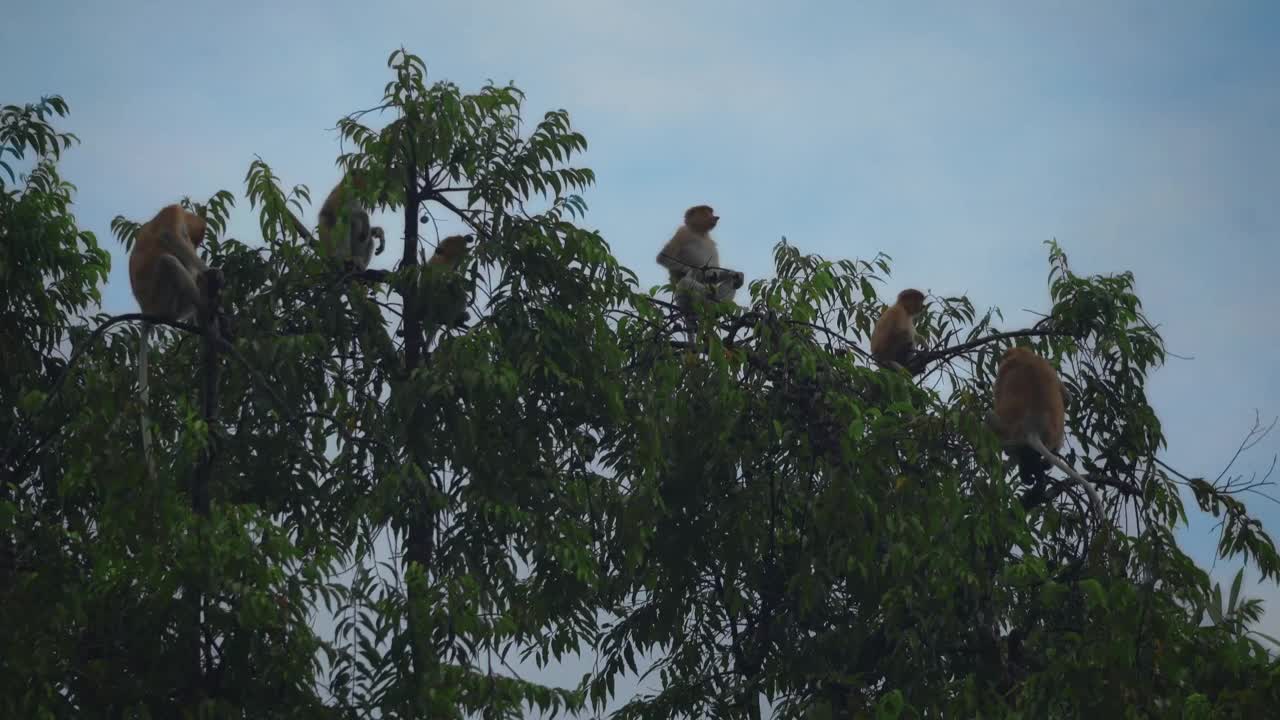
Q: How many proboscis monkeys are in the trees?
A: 6